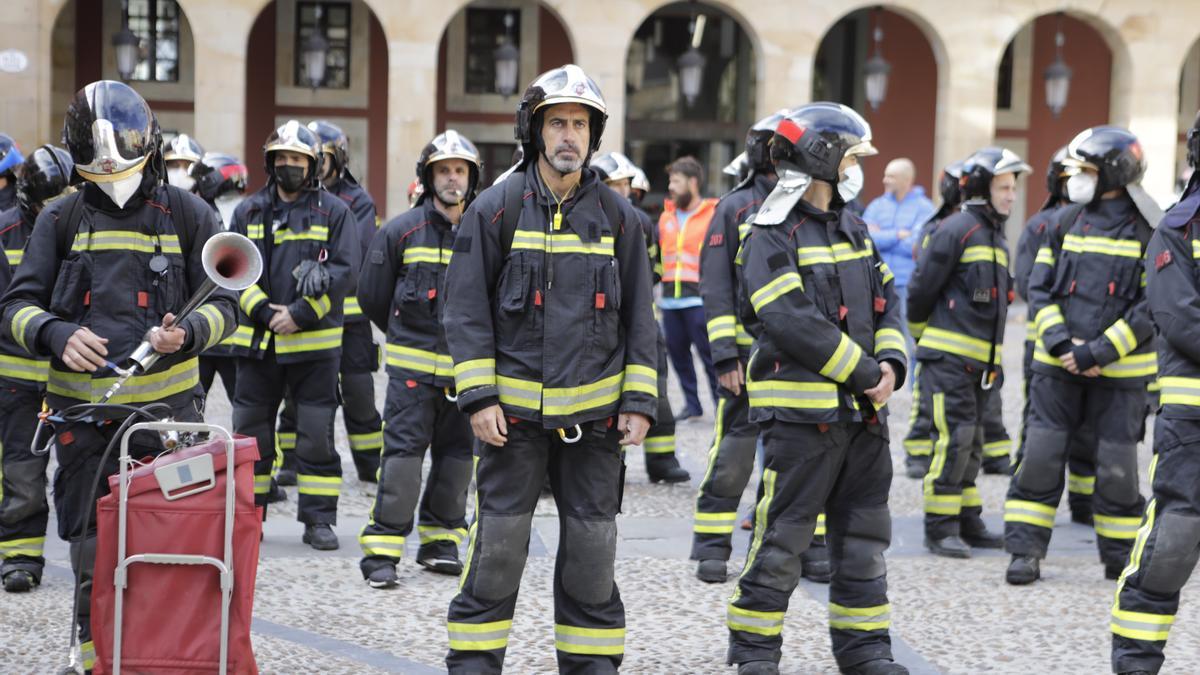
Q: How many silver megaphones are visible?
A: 1